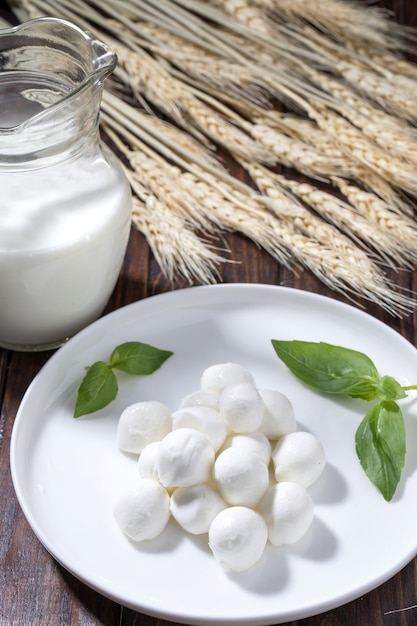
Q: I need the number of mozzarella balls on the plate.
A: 15